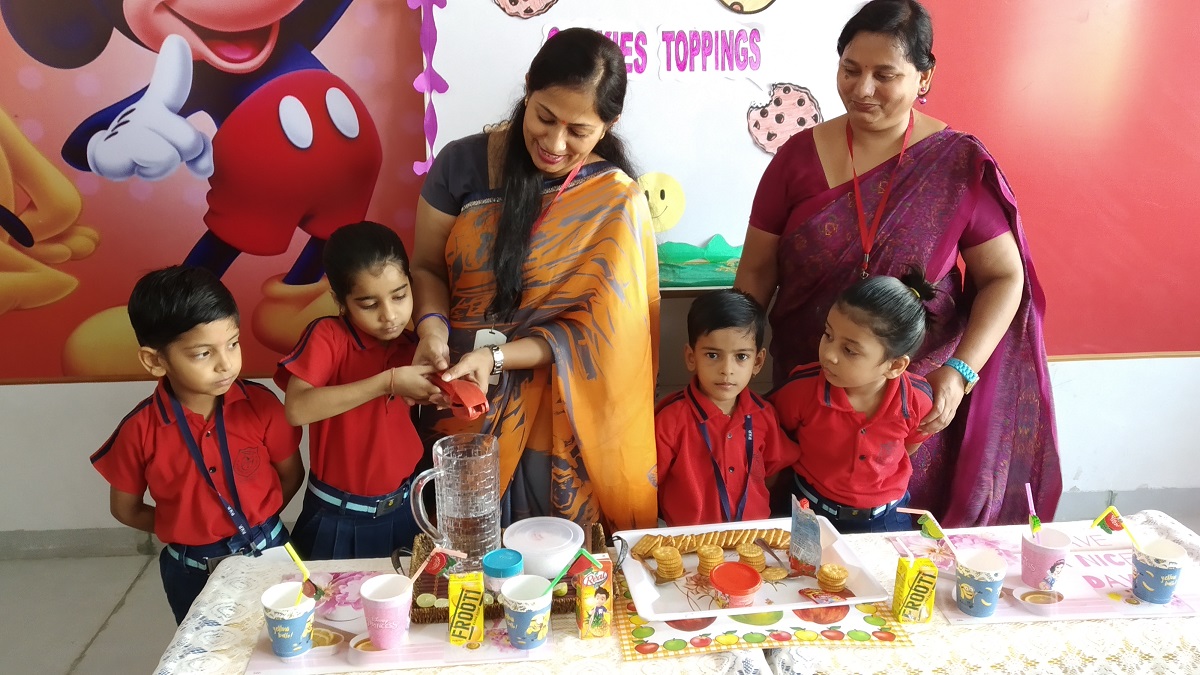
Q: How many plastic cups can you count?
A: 6